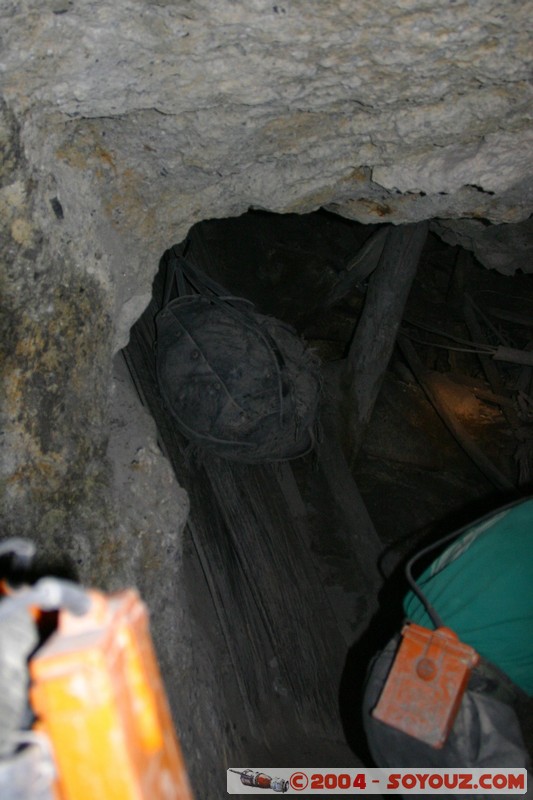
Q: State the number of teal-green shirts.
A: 1